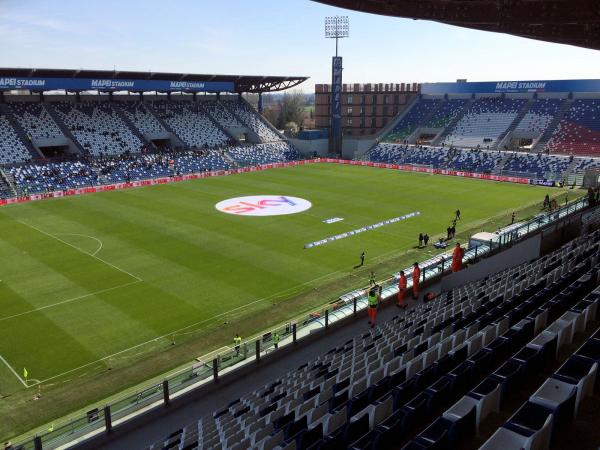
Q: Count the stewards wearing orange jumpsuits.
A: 3